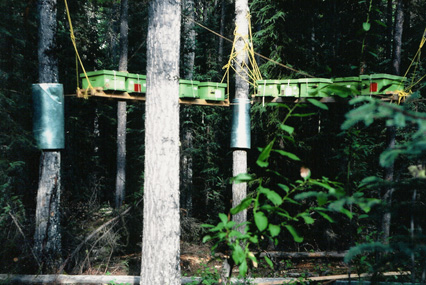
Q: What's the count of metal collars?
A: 2